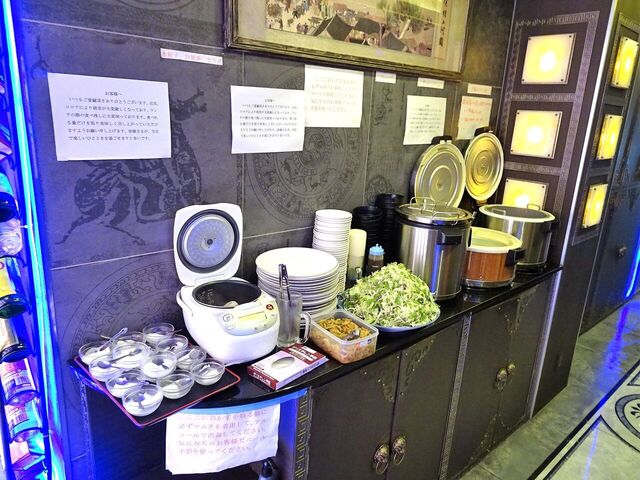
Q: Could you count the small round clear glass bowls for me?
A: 12